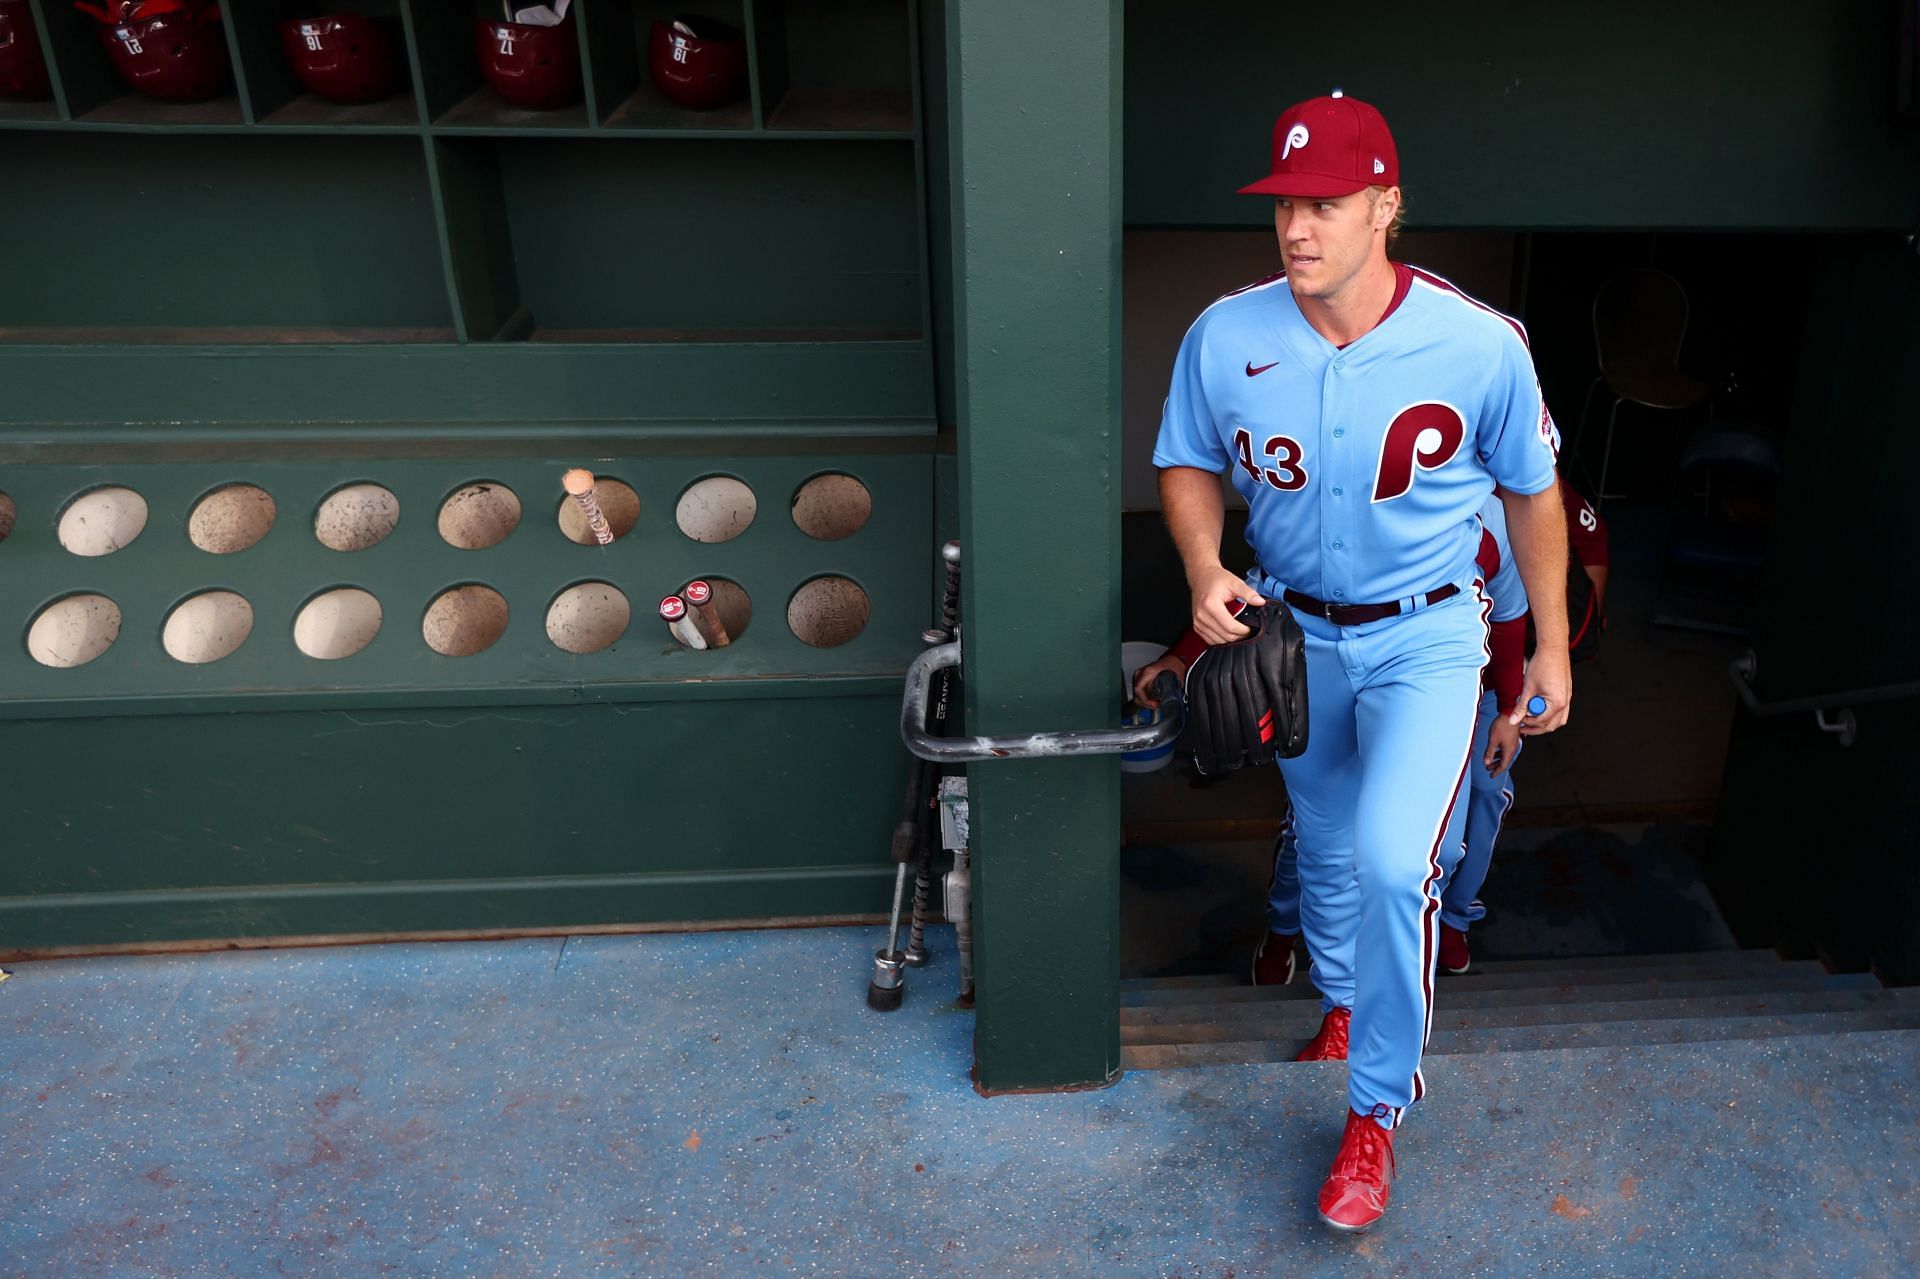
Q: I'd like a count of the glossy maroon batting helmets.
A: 5